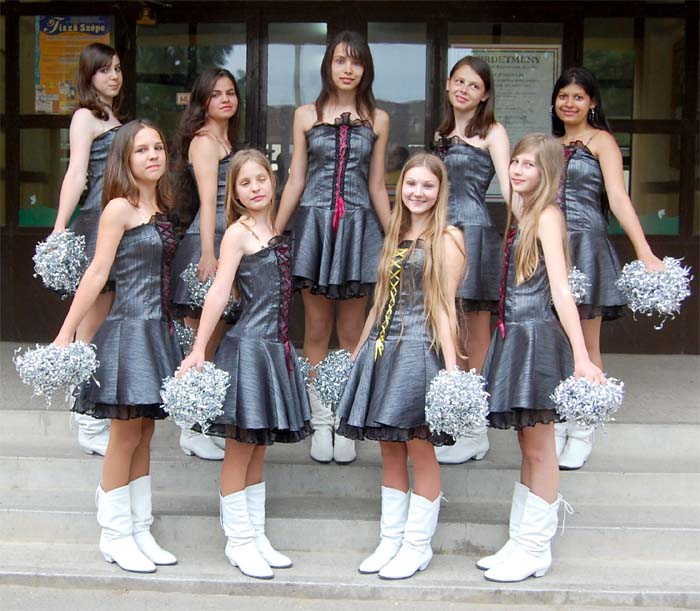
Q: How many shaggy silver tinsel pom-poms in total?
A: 11